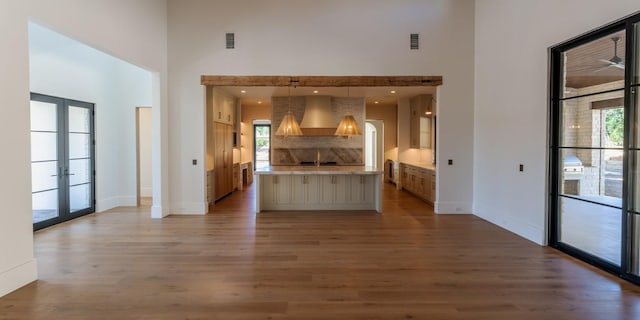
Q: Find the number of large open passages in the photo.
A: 2